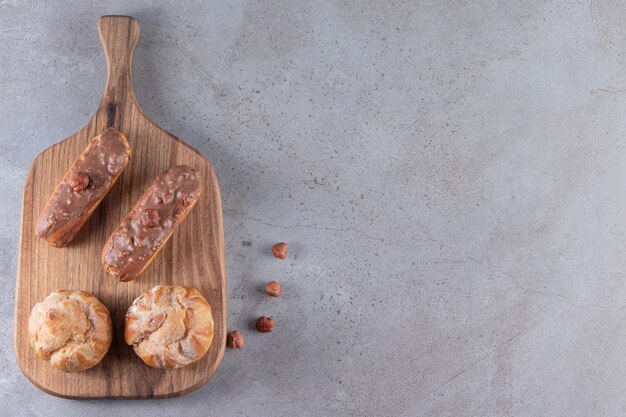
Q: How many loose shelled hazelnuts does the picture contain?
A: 4